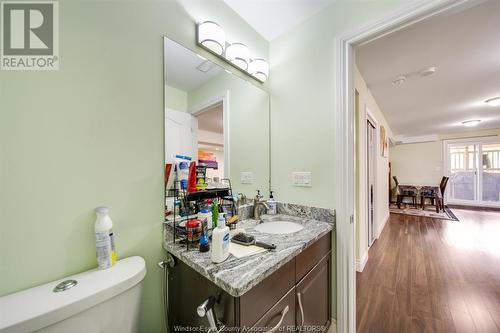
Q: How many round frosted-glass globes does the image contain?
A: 3